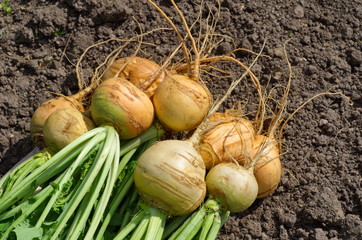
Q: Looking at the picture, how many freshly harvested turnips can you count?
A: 9